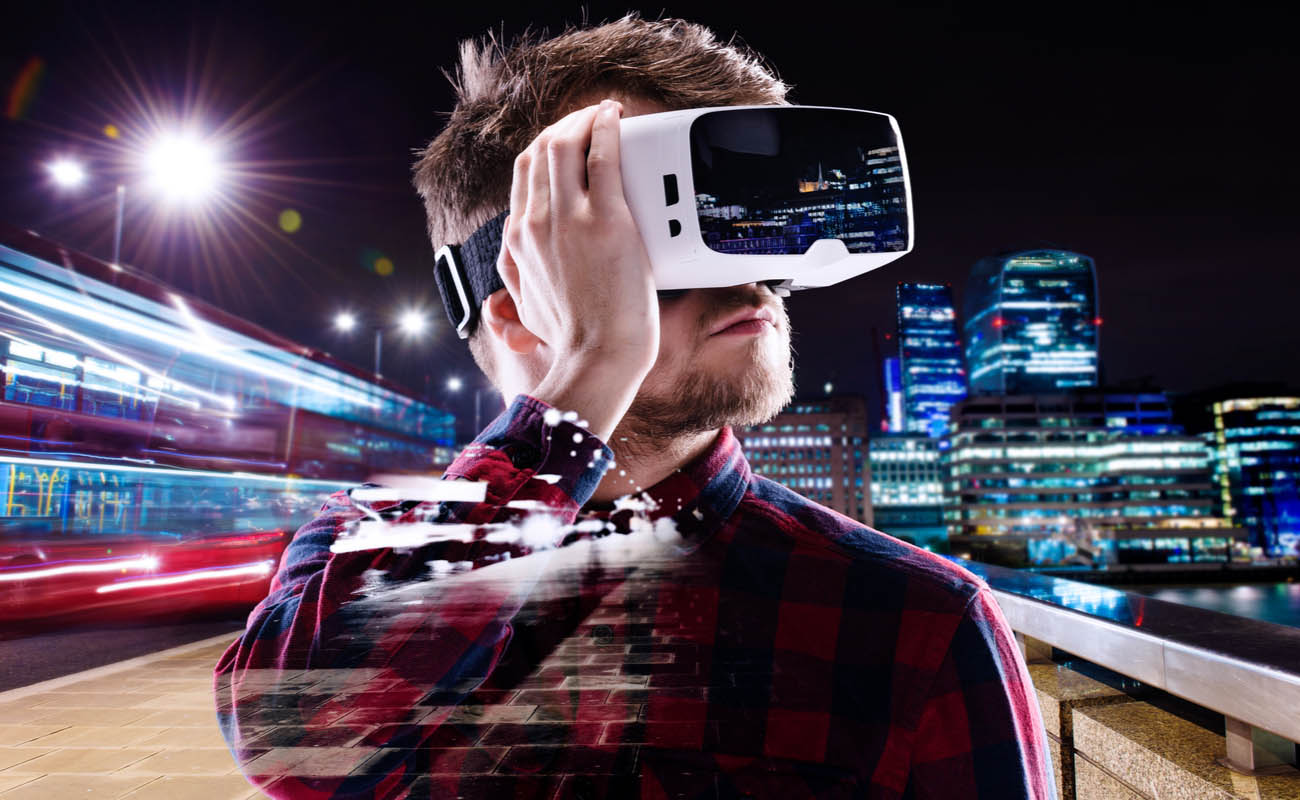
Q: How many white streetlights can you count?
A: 5